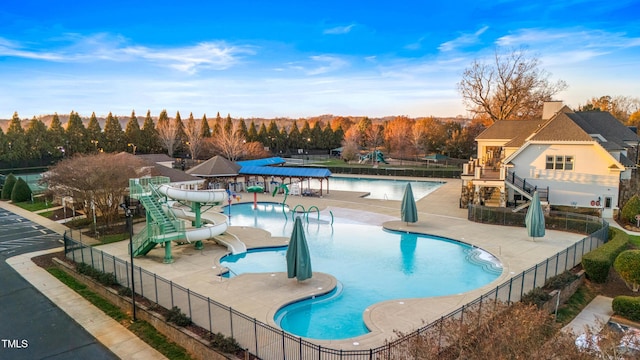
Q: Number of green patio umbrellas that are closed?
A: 3